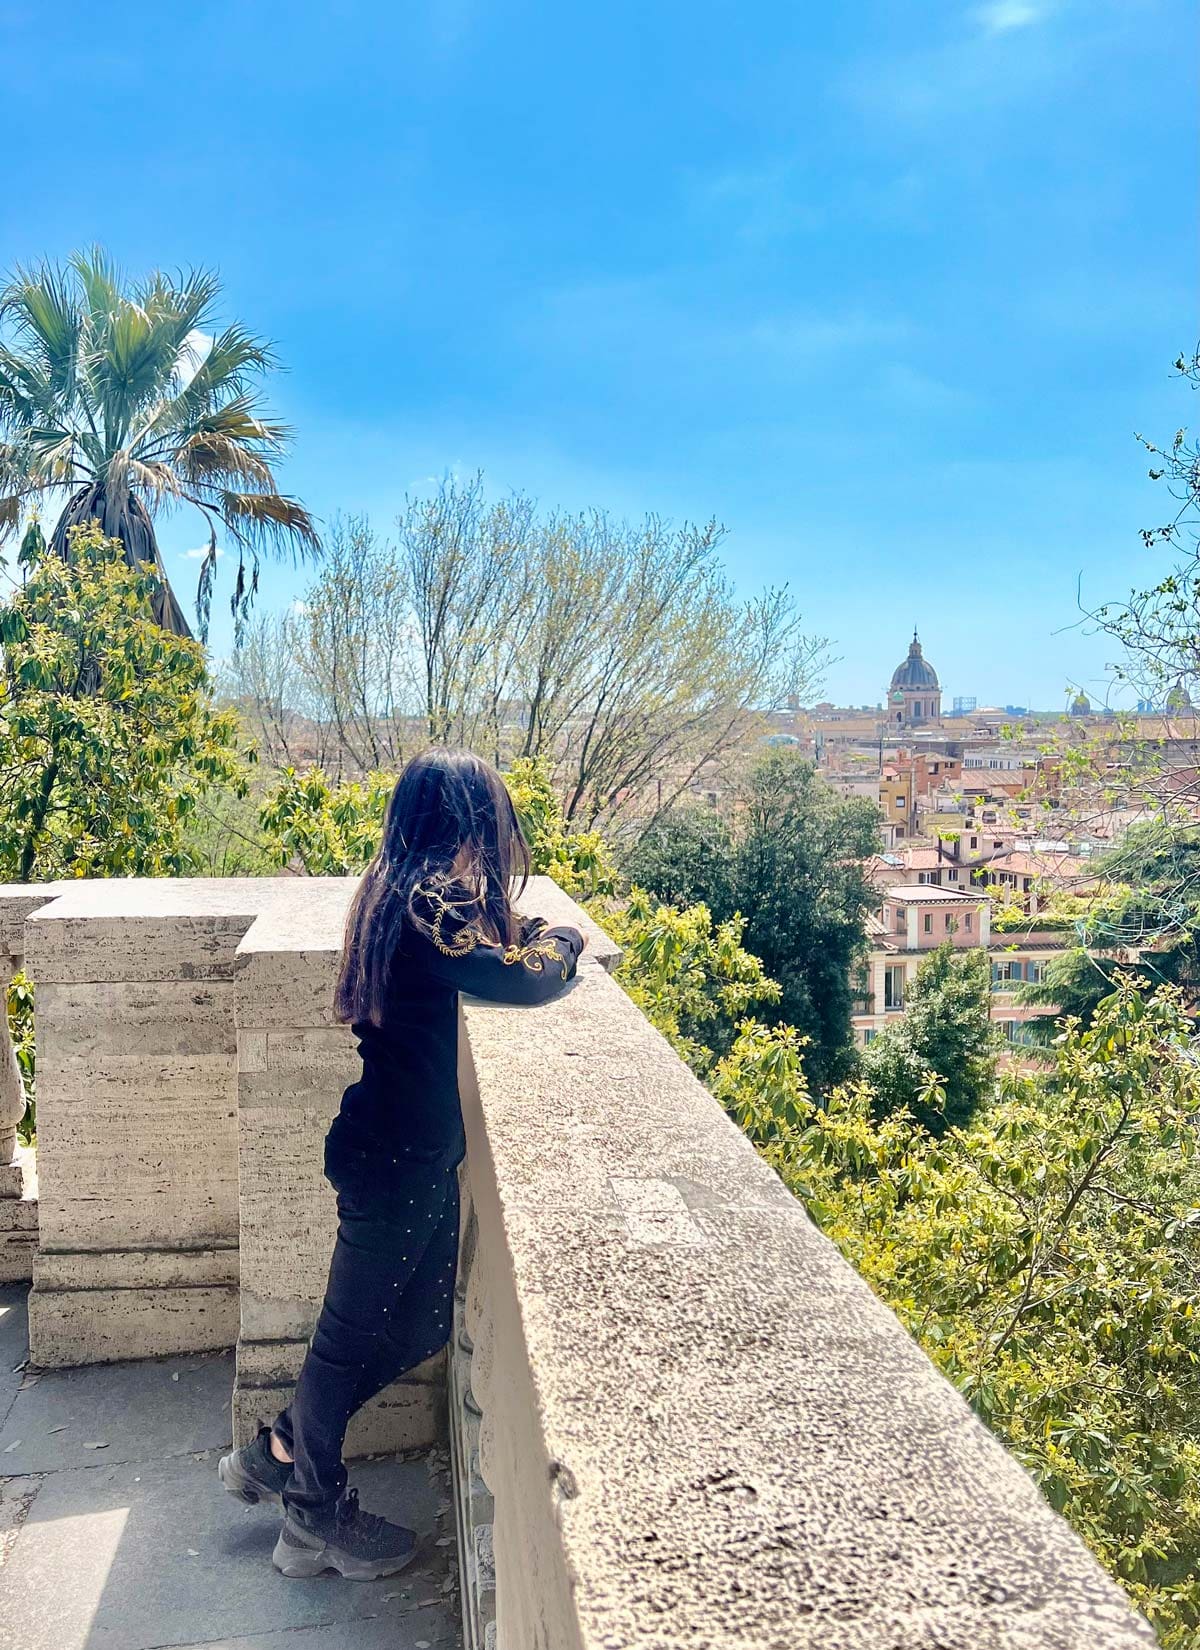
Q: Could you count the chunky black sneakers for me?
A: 2